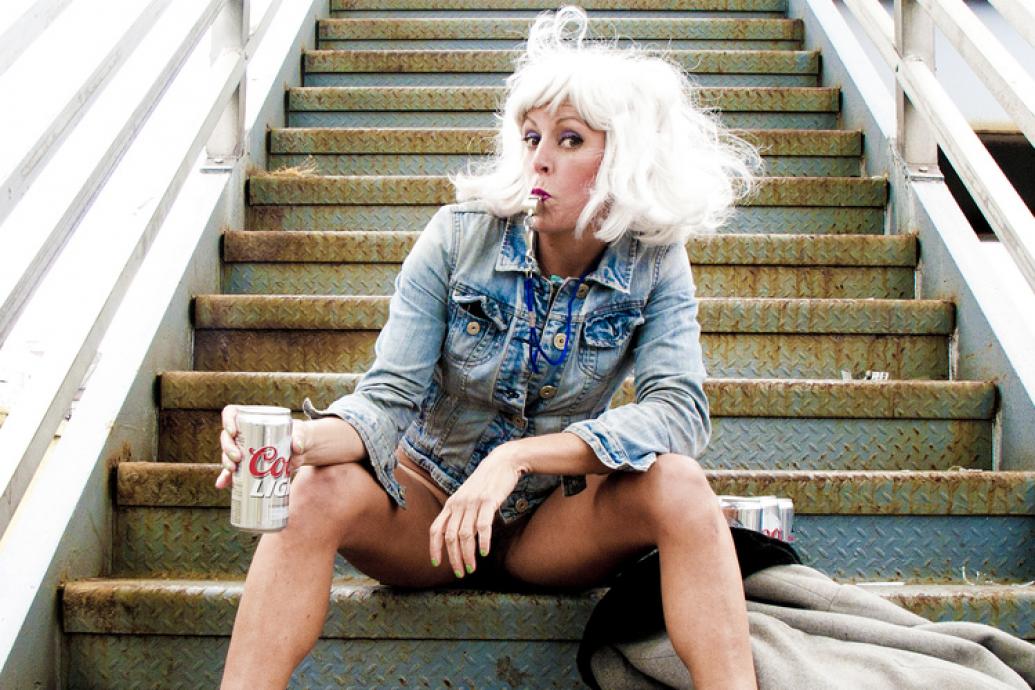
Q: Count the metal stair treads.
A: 11